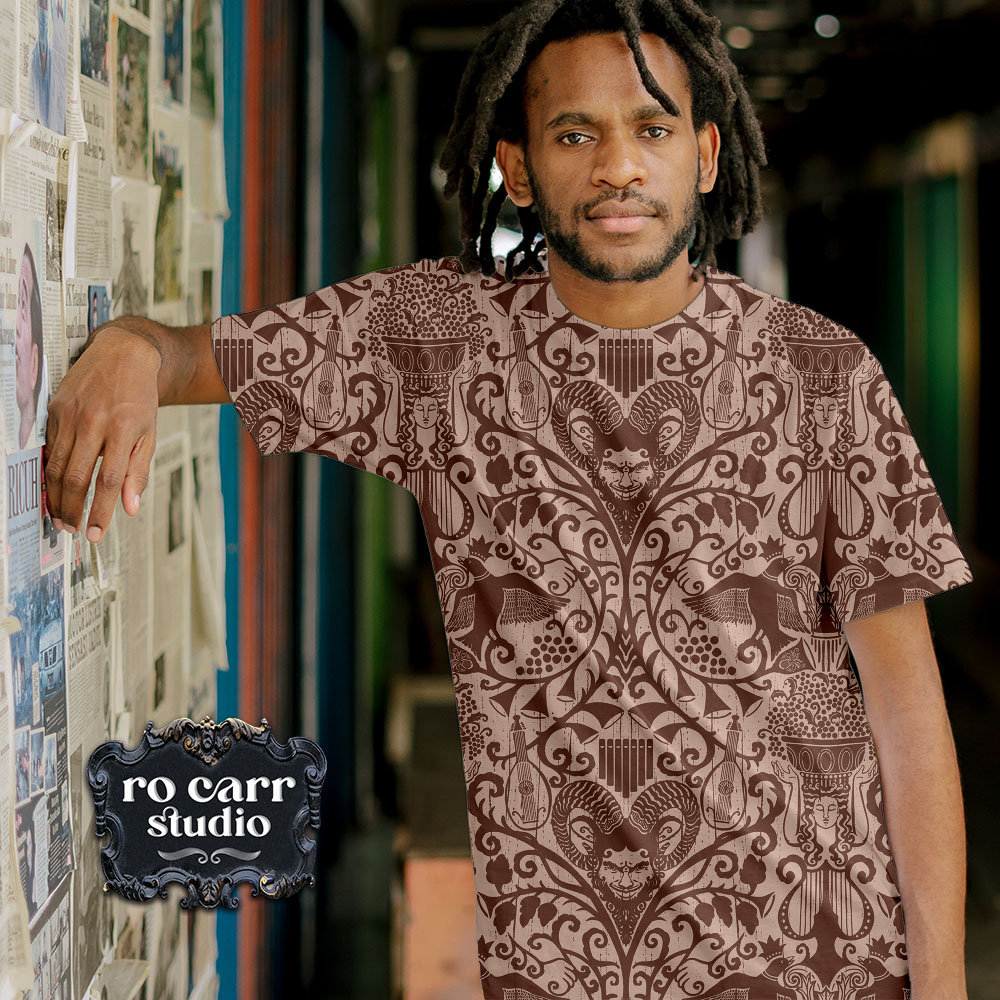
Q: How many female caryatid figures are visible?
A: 3